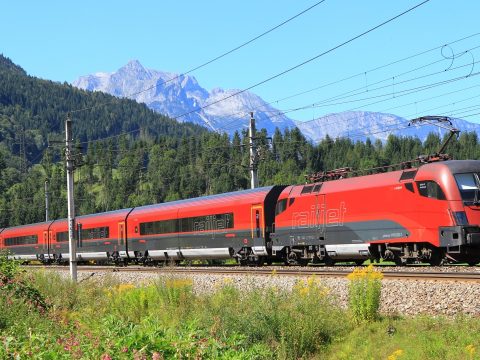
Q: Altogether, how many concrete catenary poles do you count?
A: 3